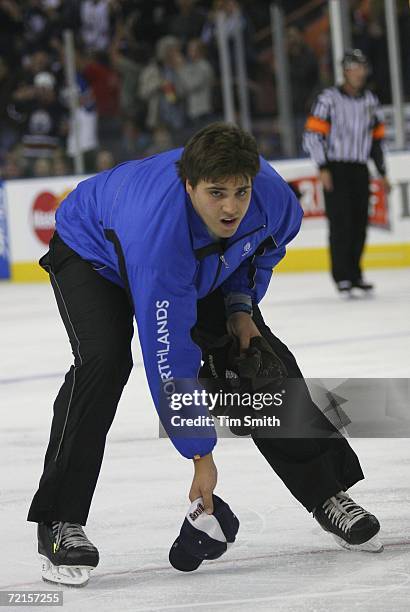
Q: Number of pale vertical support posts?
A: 6